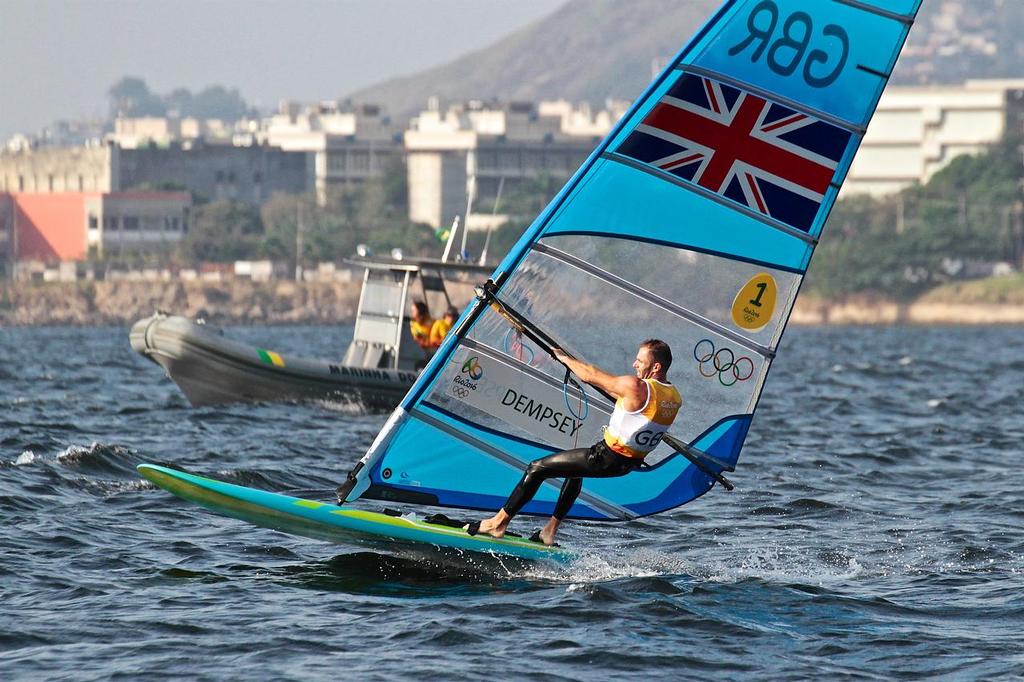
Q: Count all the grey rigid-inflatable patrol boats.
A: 1